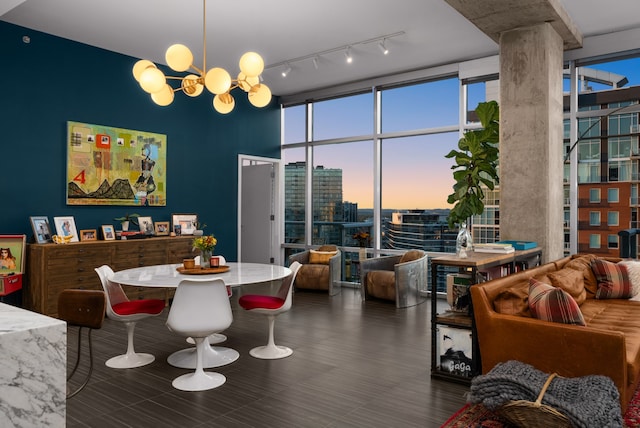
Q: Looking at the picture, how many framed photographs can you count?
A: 7